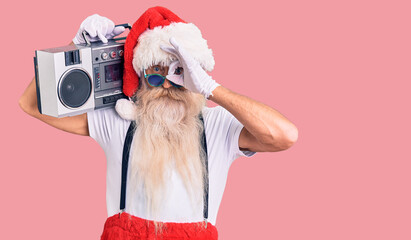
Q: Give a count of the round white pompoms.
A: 1